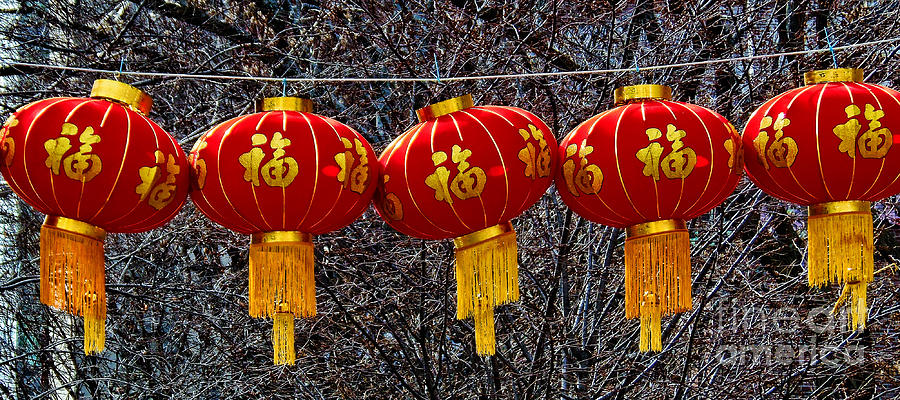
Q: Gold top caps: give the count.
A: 5